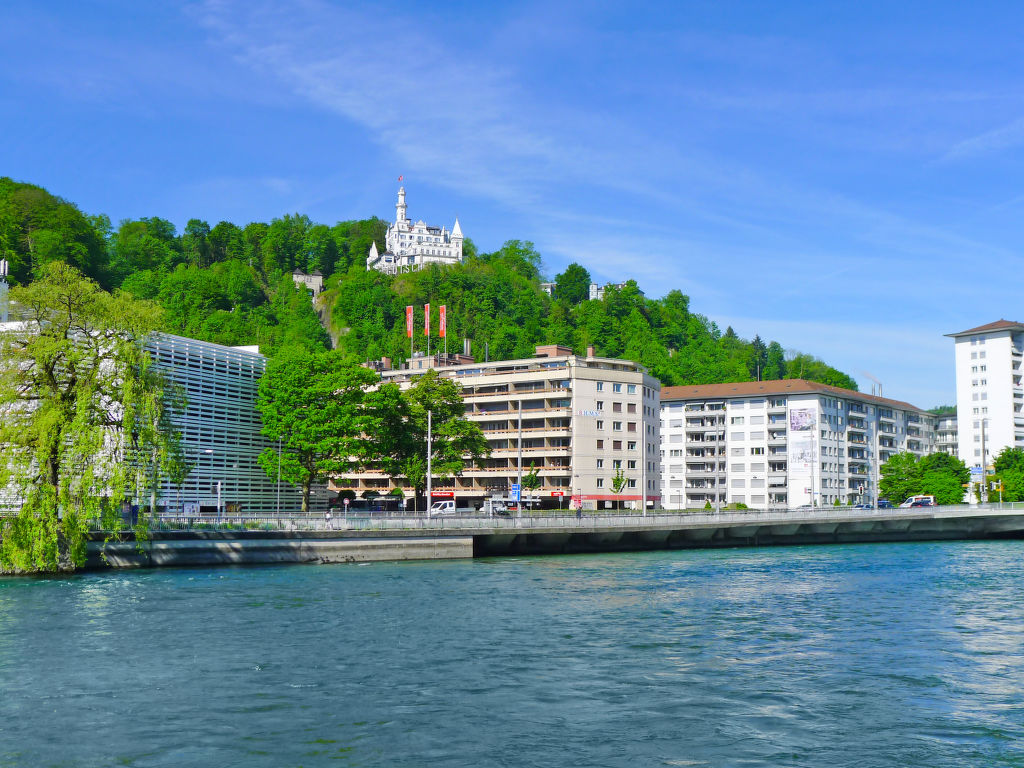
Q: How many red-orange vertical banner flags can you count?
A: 3